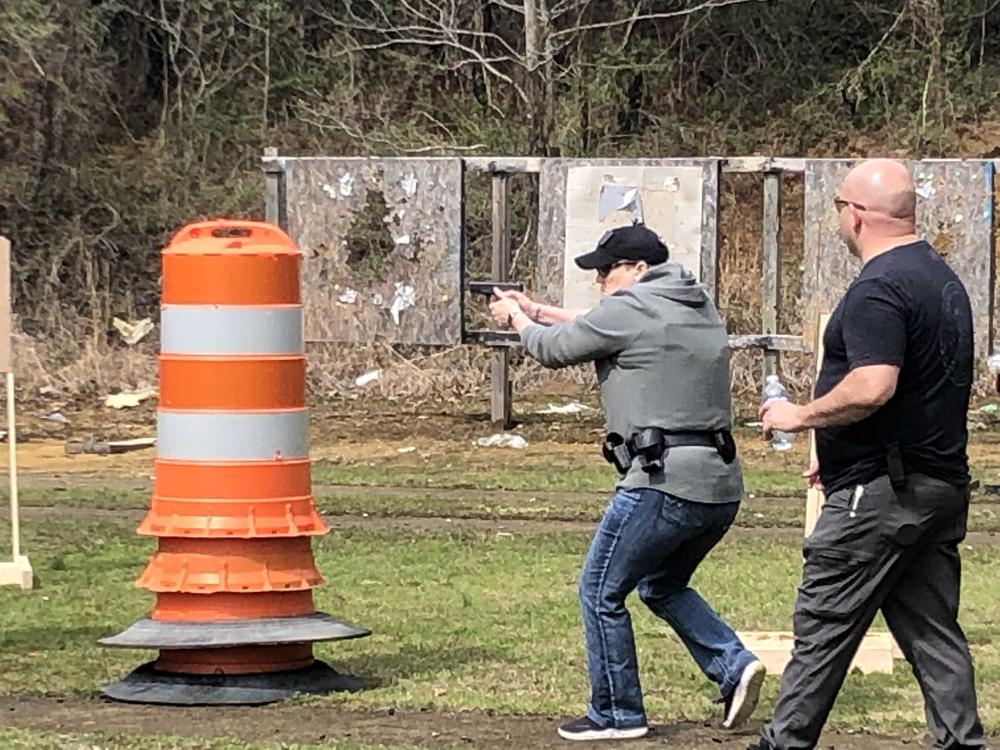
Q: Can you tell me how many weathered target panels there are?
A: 3